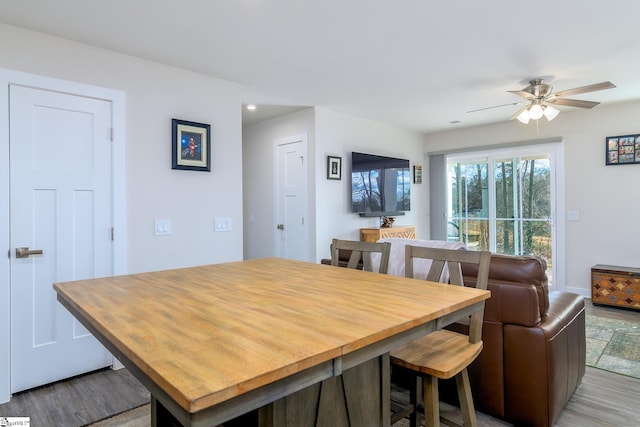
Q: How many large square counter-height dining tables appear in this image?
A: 1